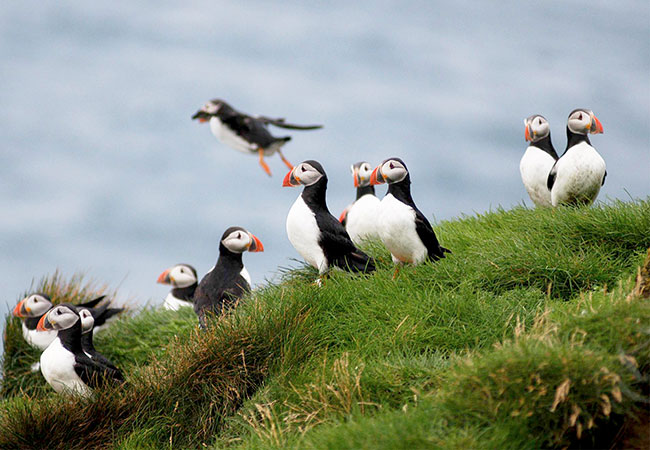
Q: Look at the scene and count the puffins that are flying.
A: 1